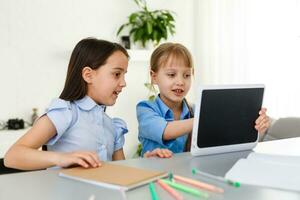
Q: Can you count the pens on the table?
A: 5